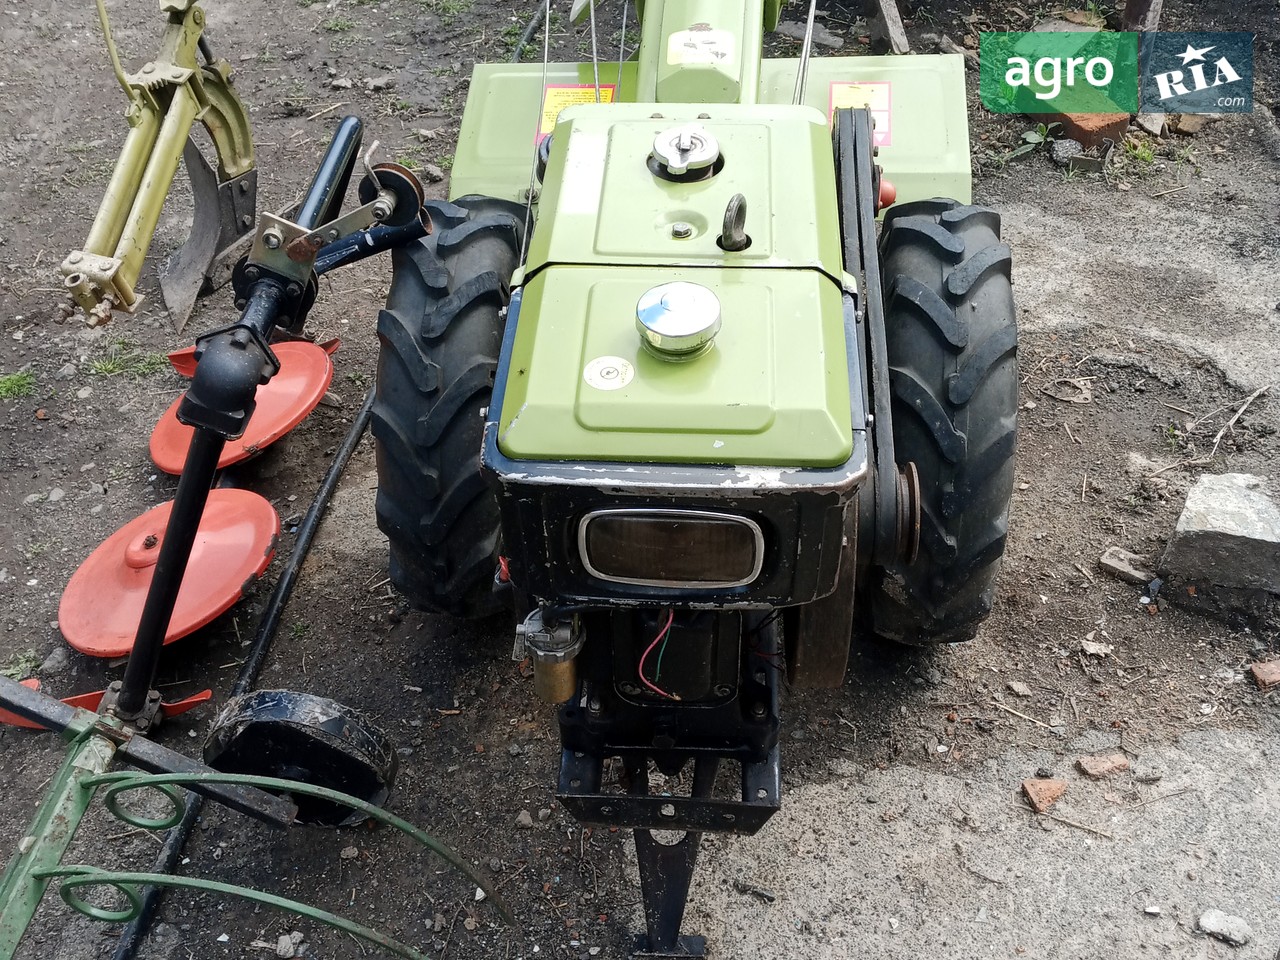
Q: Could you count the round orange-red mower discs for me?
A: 2